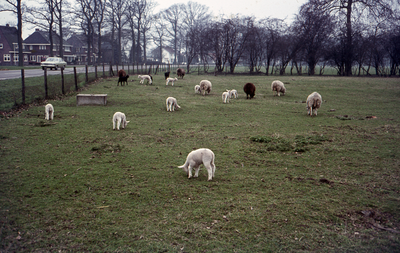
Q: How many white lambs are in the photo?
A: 9